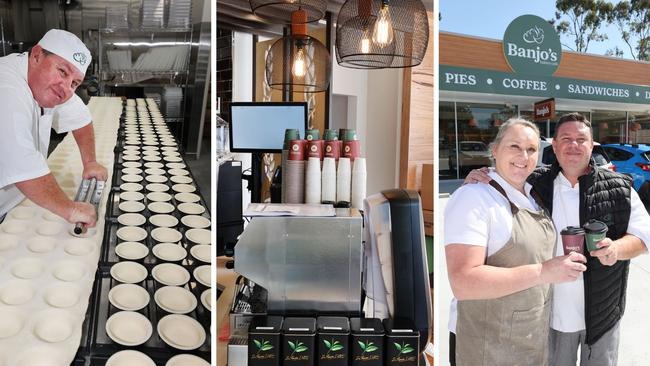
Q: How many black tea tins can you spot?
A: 5